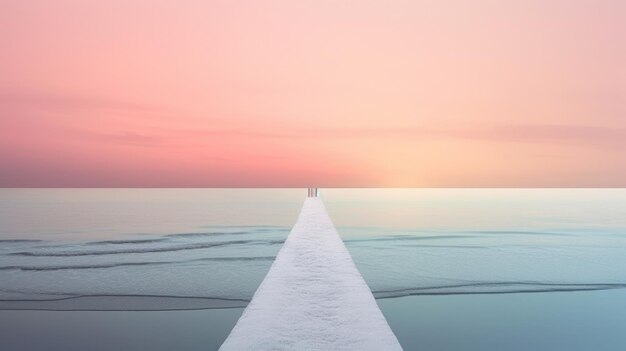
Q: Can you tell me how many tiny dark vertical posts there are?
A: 3